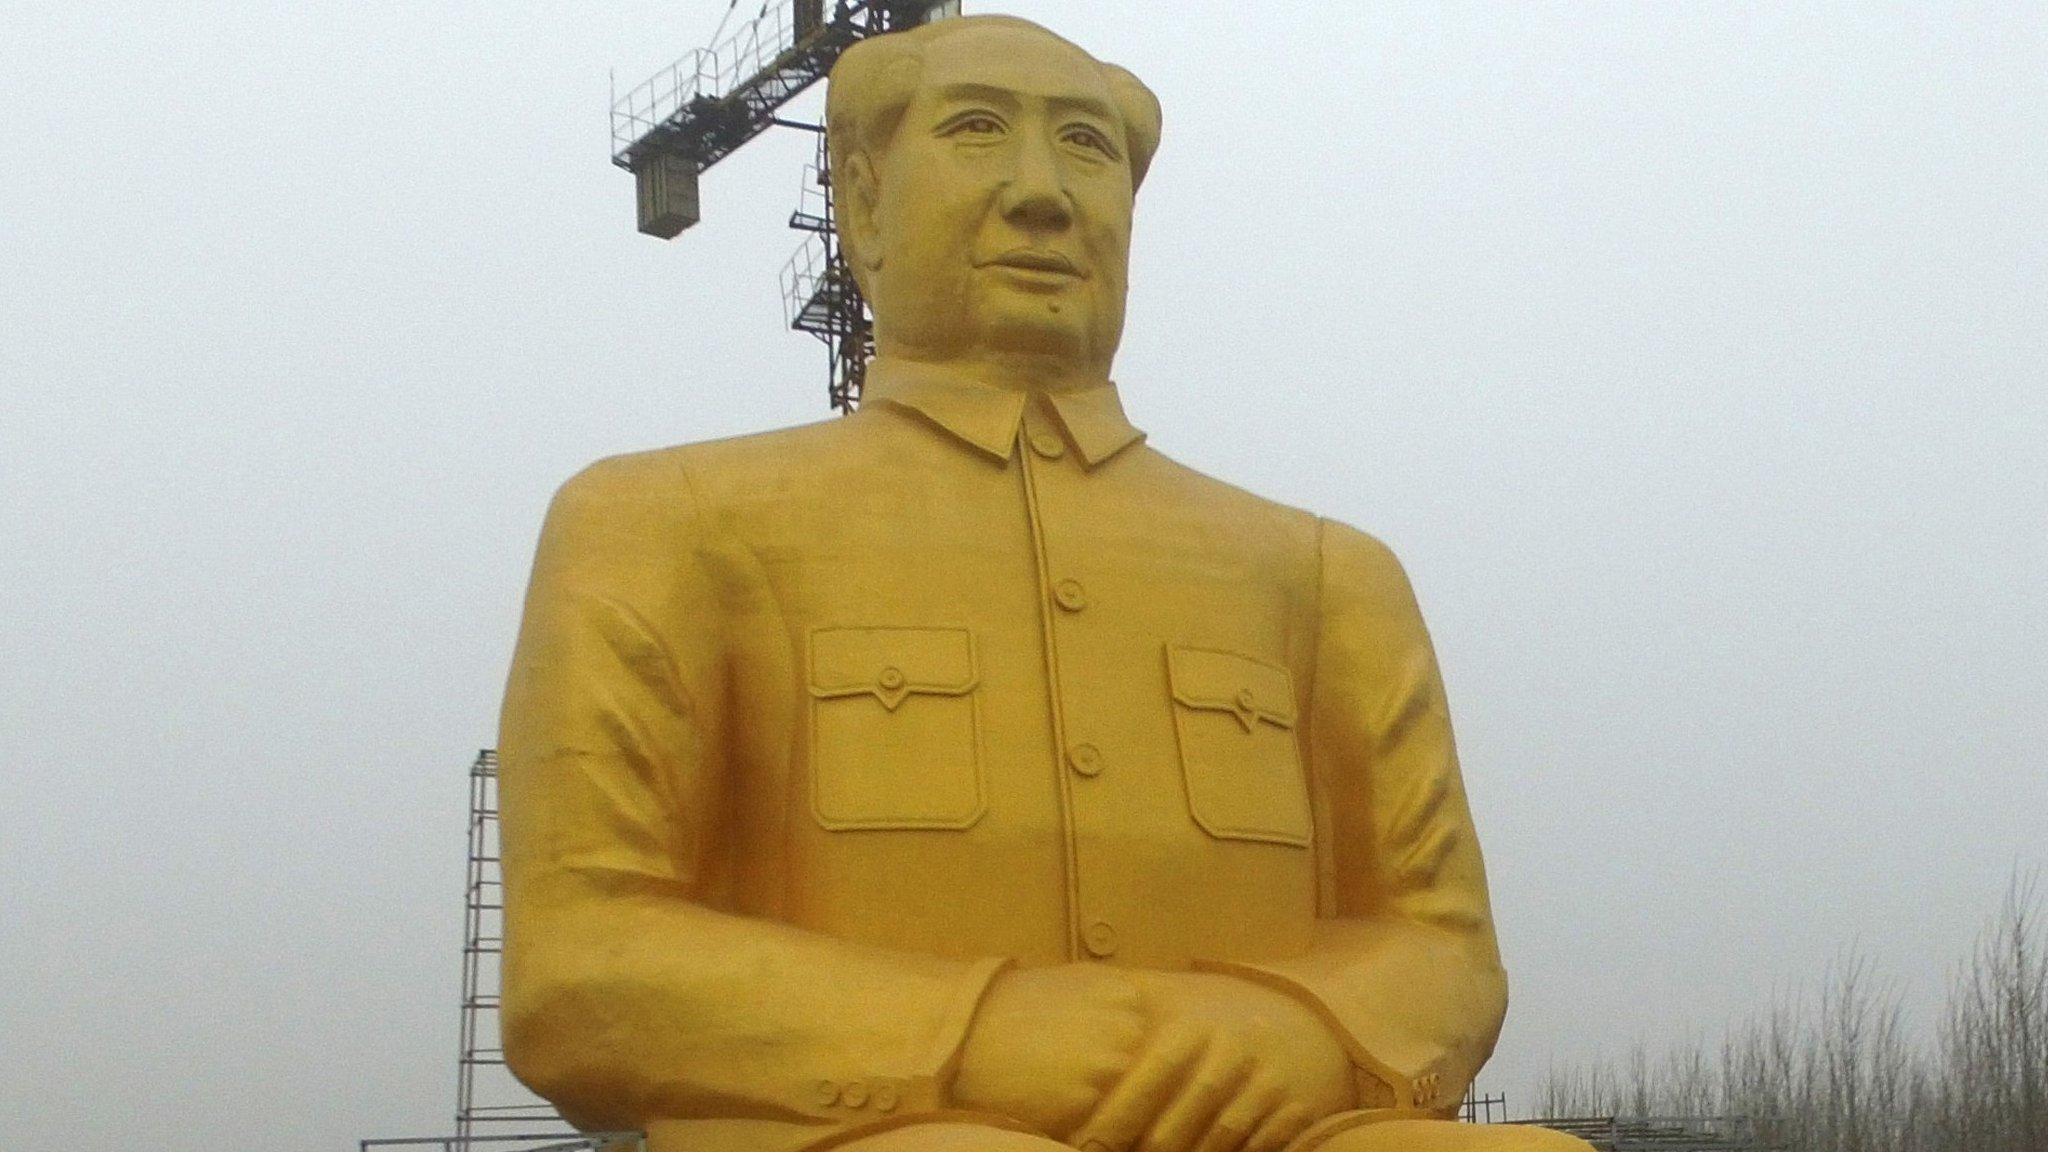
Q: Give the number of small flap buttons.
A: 2